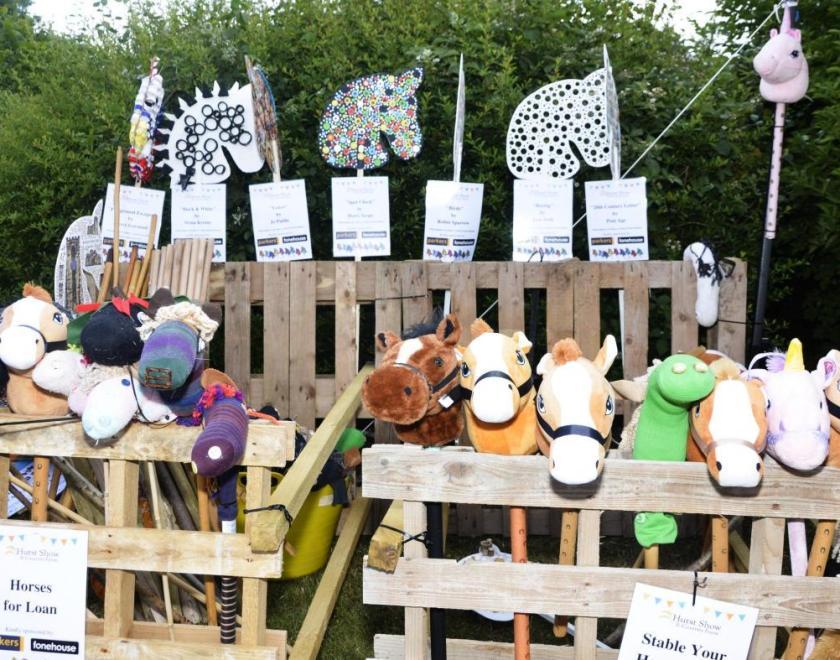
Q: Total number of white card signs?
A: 9